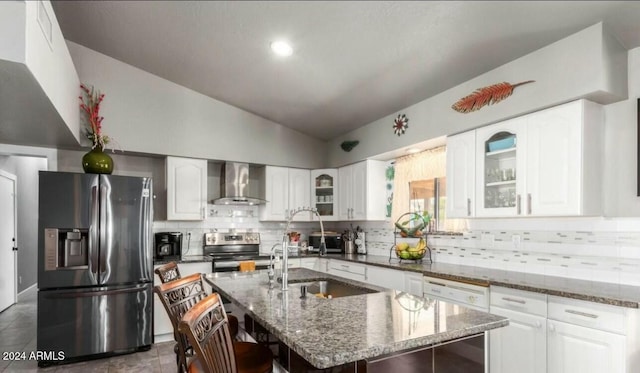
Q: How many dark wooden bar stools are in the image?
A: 3